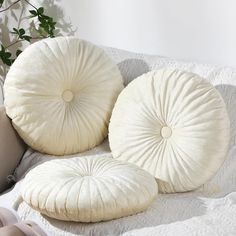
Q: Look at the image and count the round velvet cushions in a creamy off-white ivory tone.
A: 3